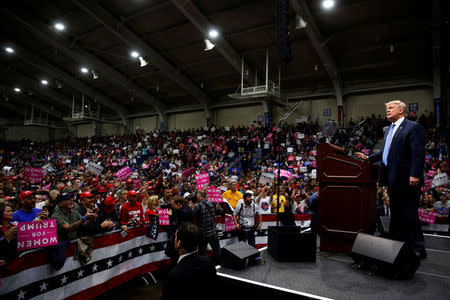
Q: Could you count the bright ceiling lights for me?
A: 8